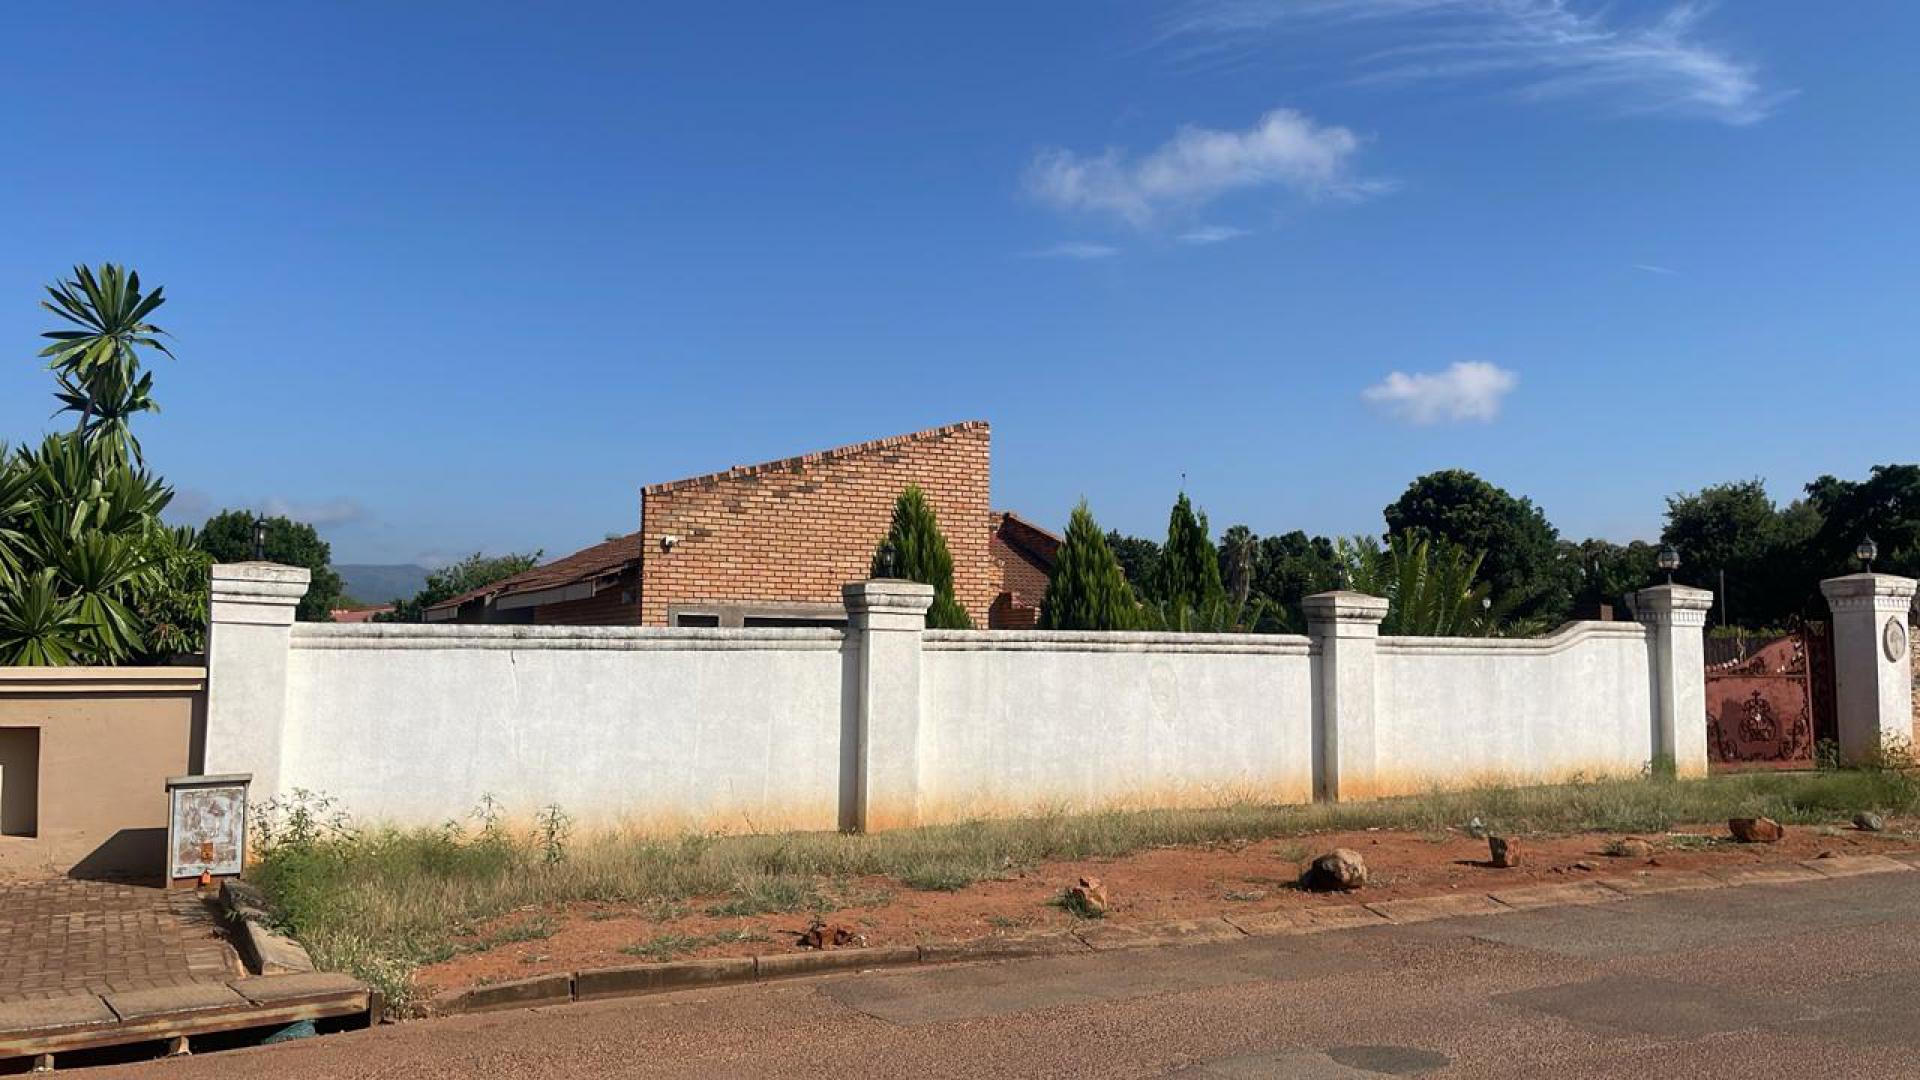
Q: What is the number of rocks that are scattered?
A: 7